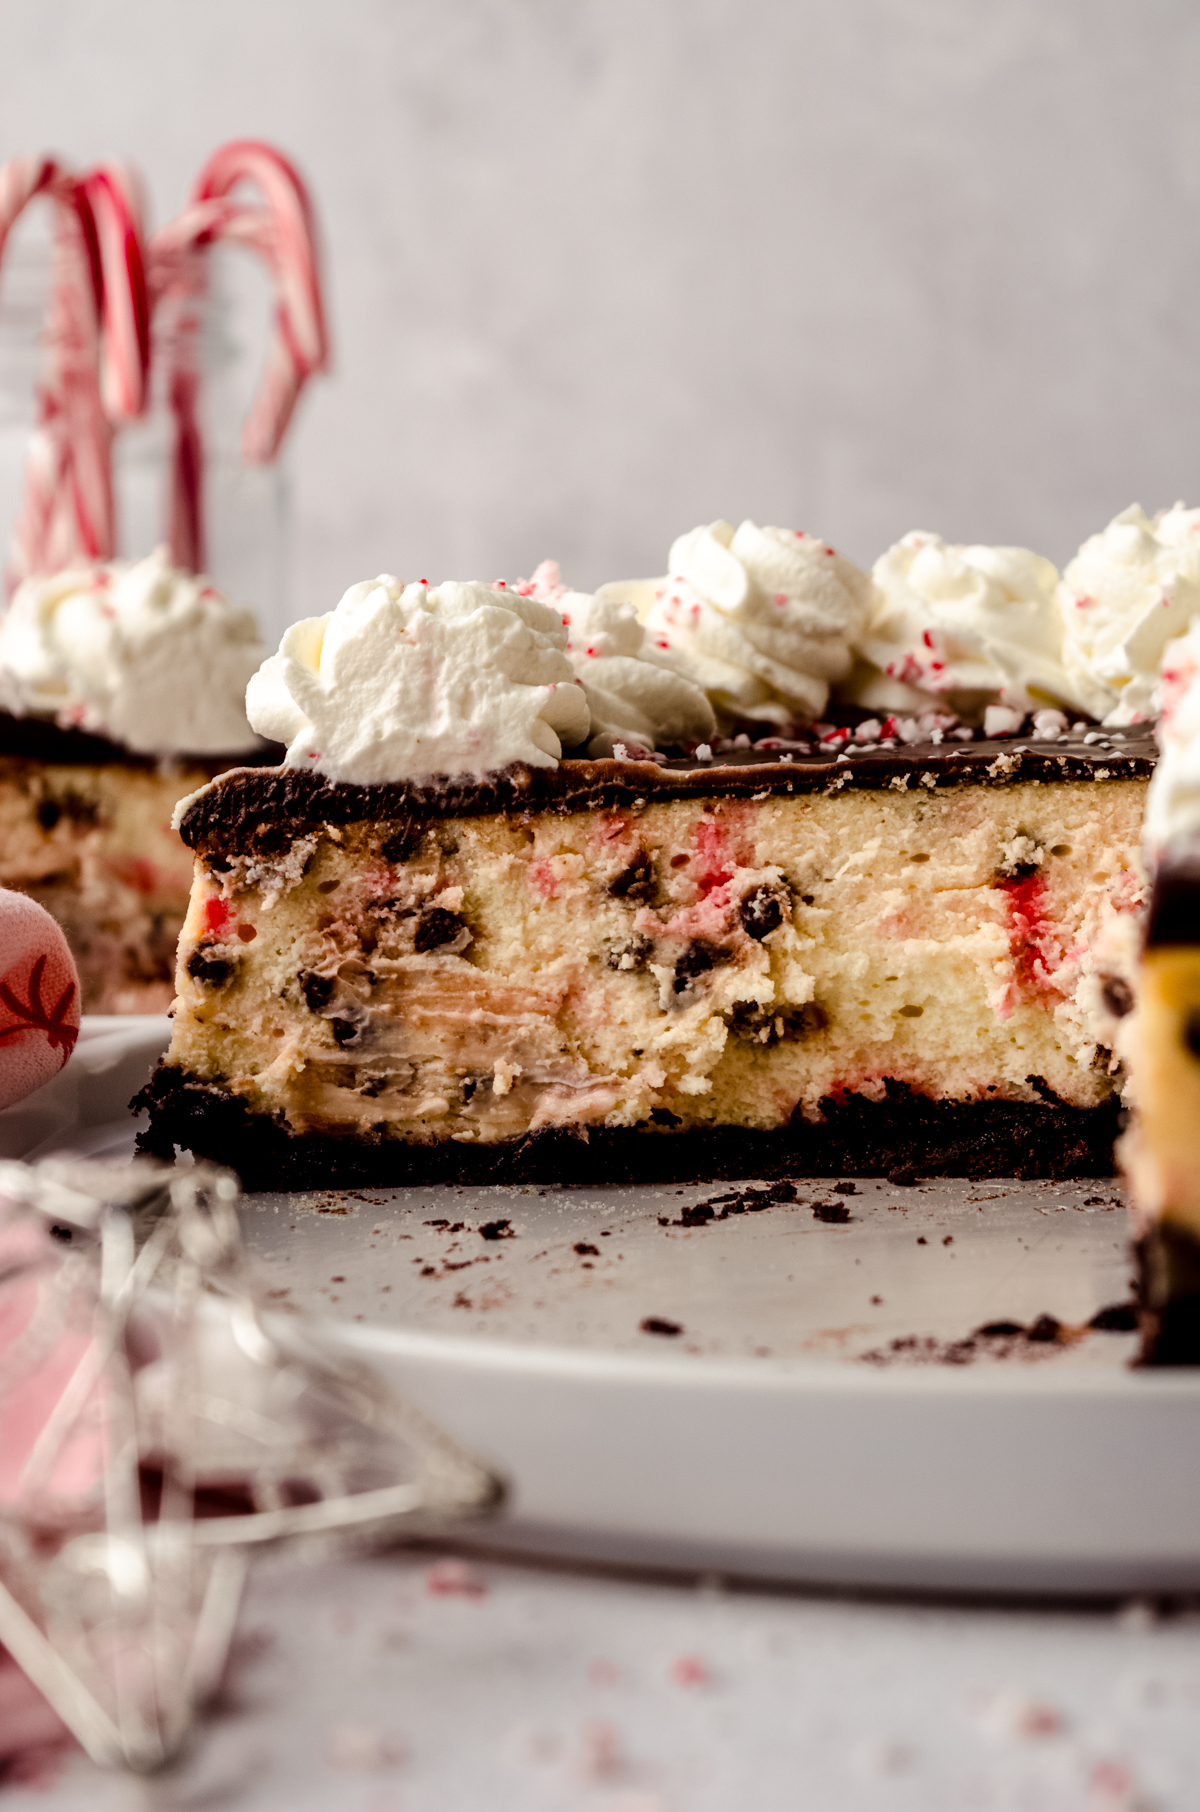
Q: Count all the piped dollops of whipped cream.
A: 7